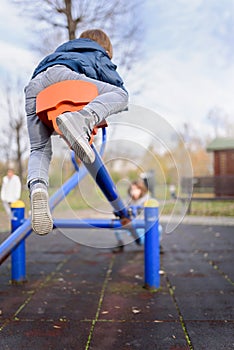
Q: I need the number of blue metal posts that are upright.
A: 2